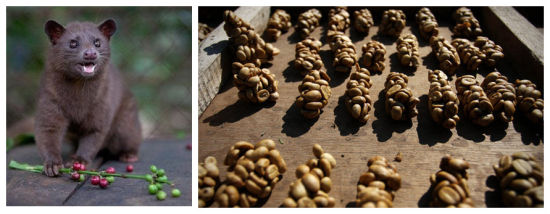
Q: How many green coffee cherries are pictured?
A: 10